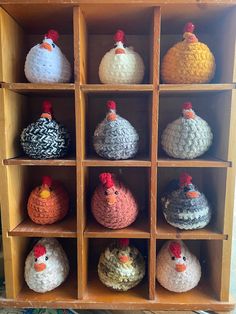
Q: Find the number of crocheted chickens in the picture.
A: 12